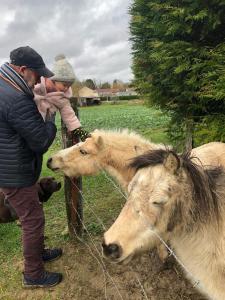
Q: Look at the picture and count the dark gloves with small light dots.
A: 1